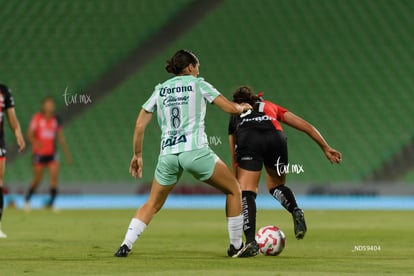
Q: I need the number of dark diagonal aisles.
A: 2